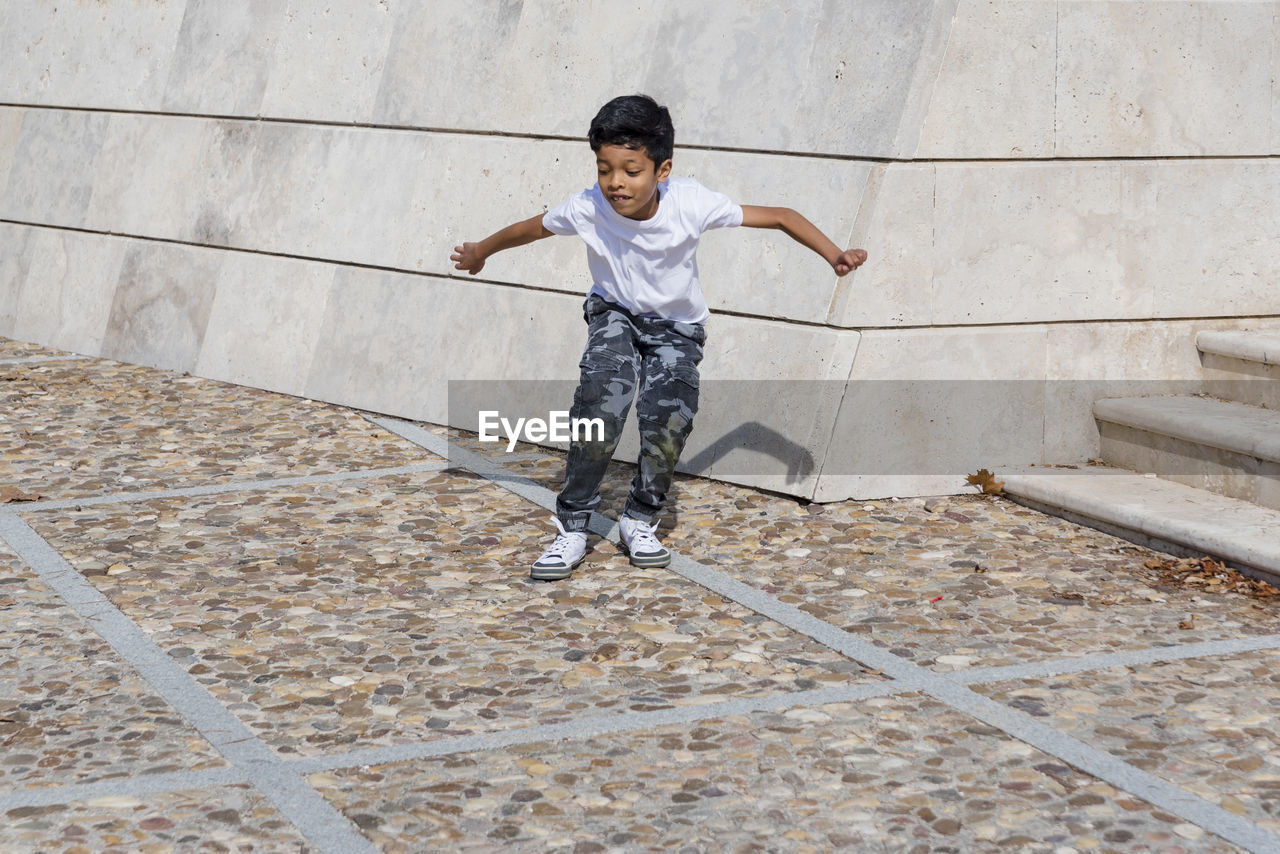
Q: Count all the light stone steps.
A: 3